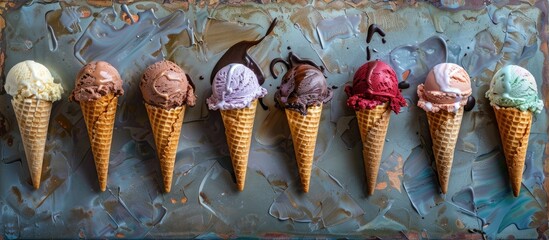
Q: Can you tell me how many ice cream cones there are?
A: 8